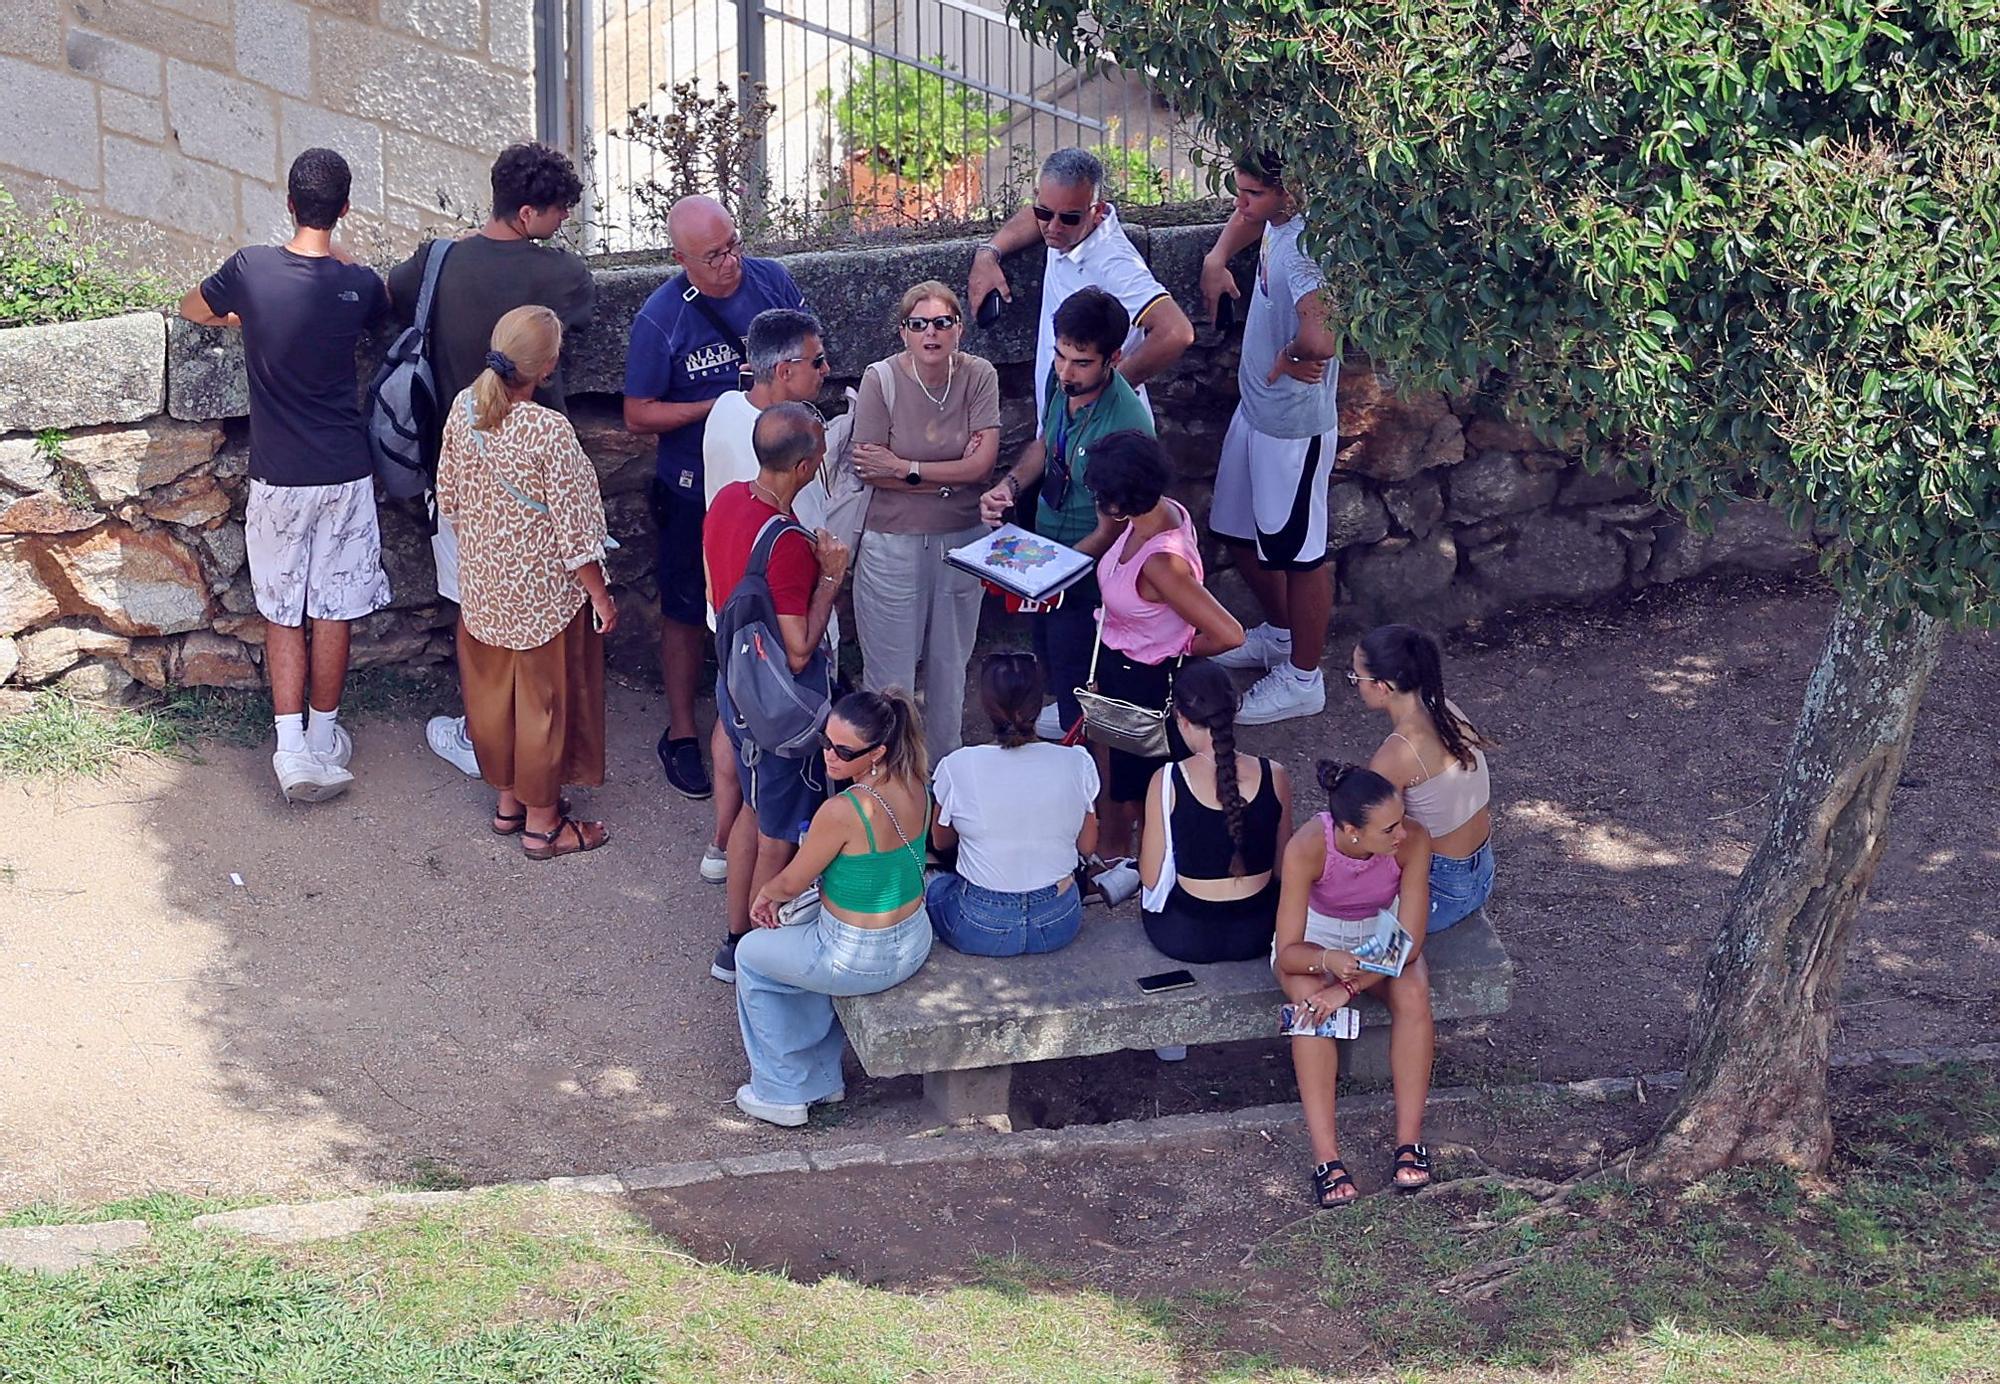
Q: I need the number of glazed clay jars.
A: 0